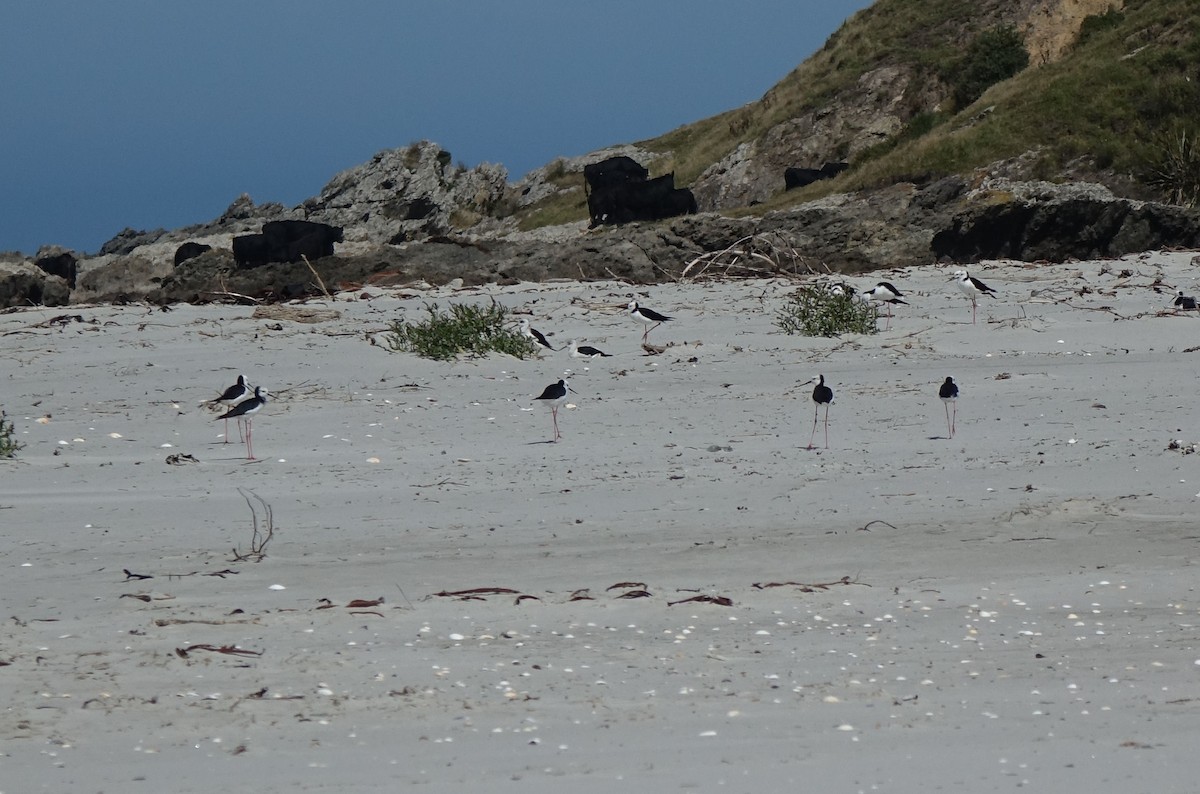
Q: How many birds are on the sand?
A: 12